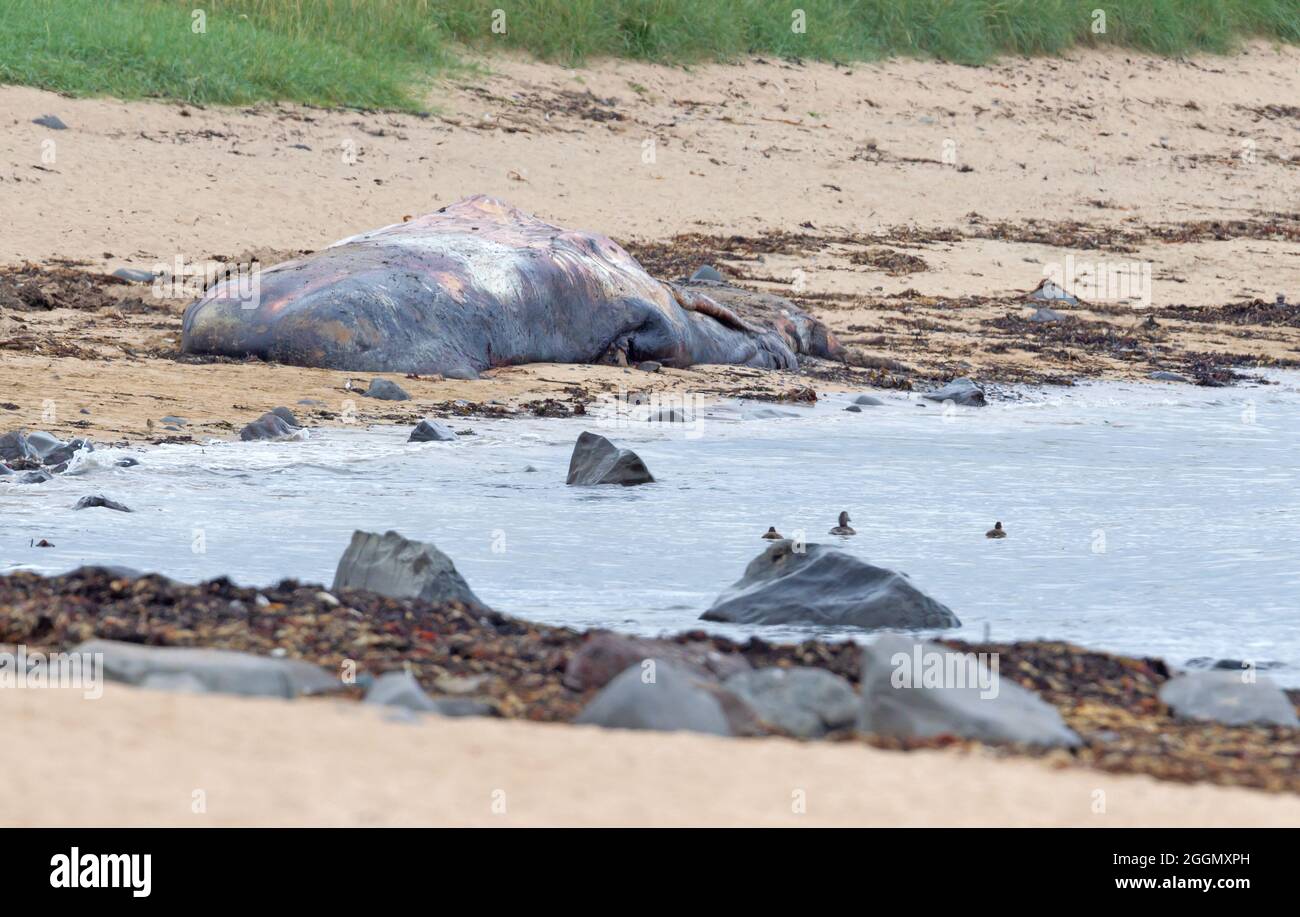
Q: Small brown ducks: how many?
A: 3